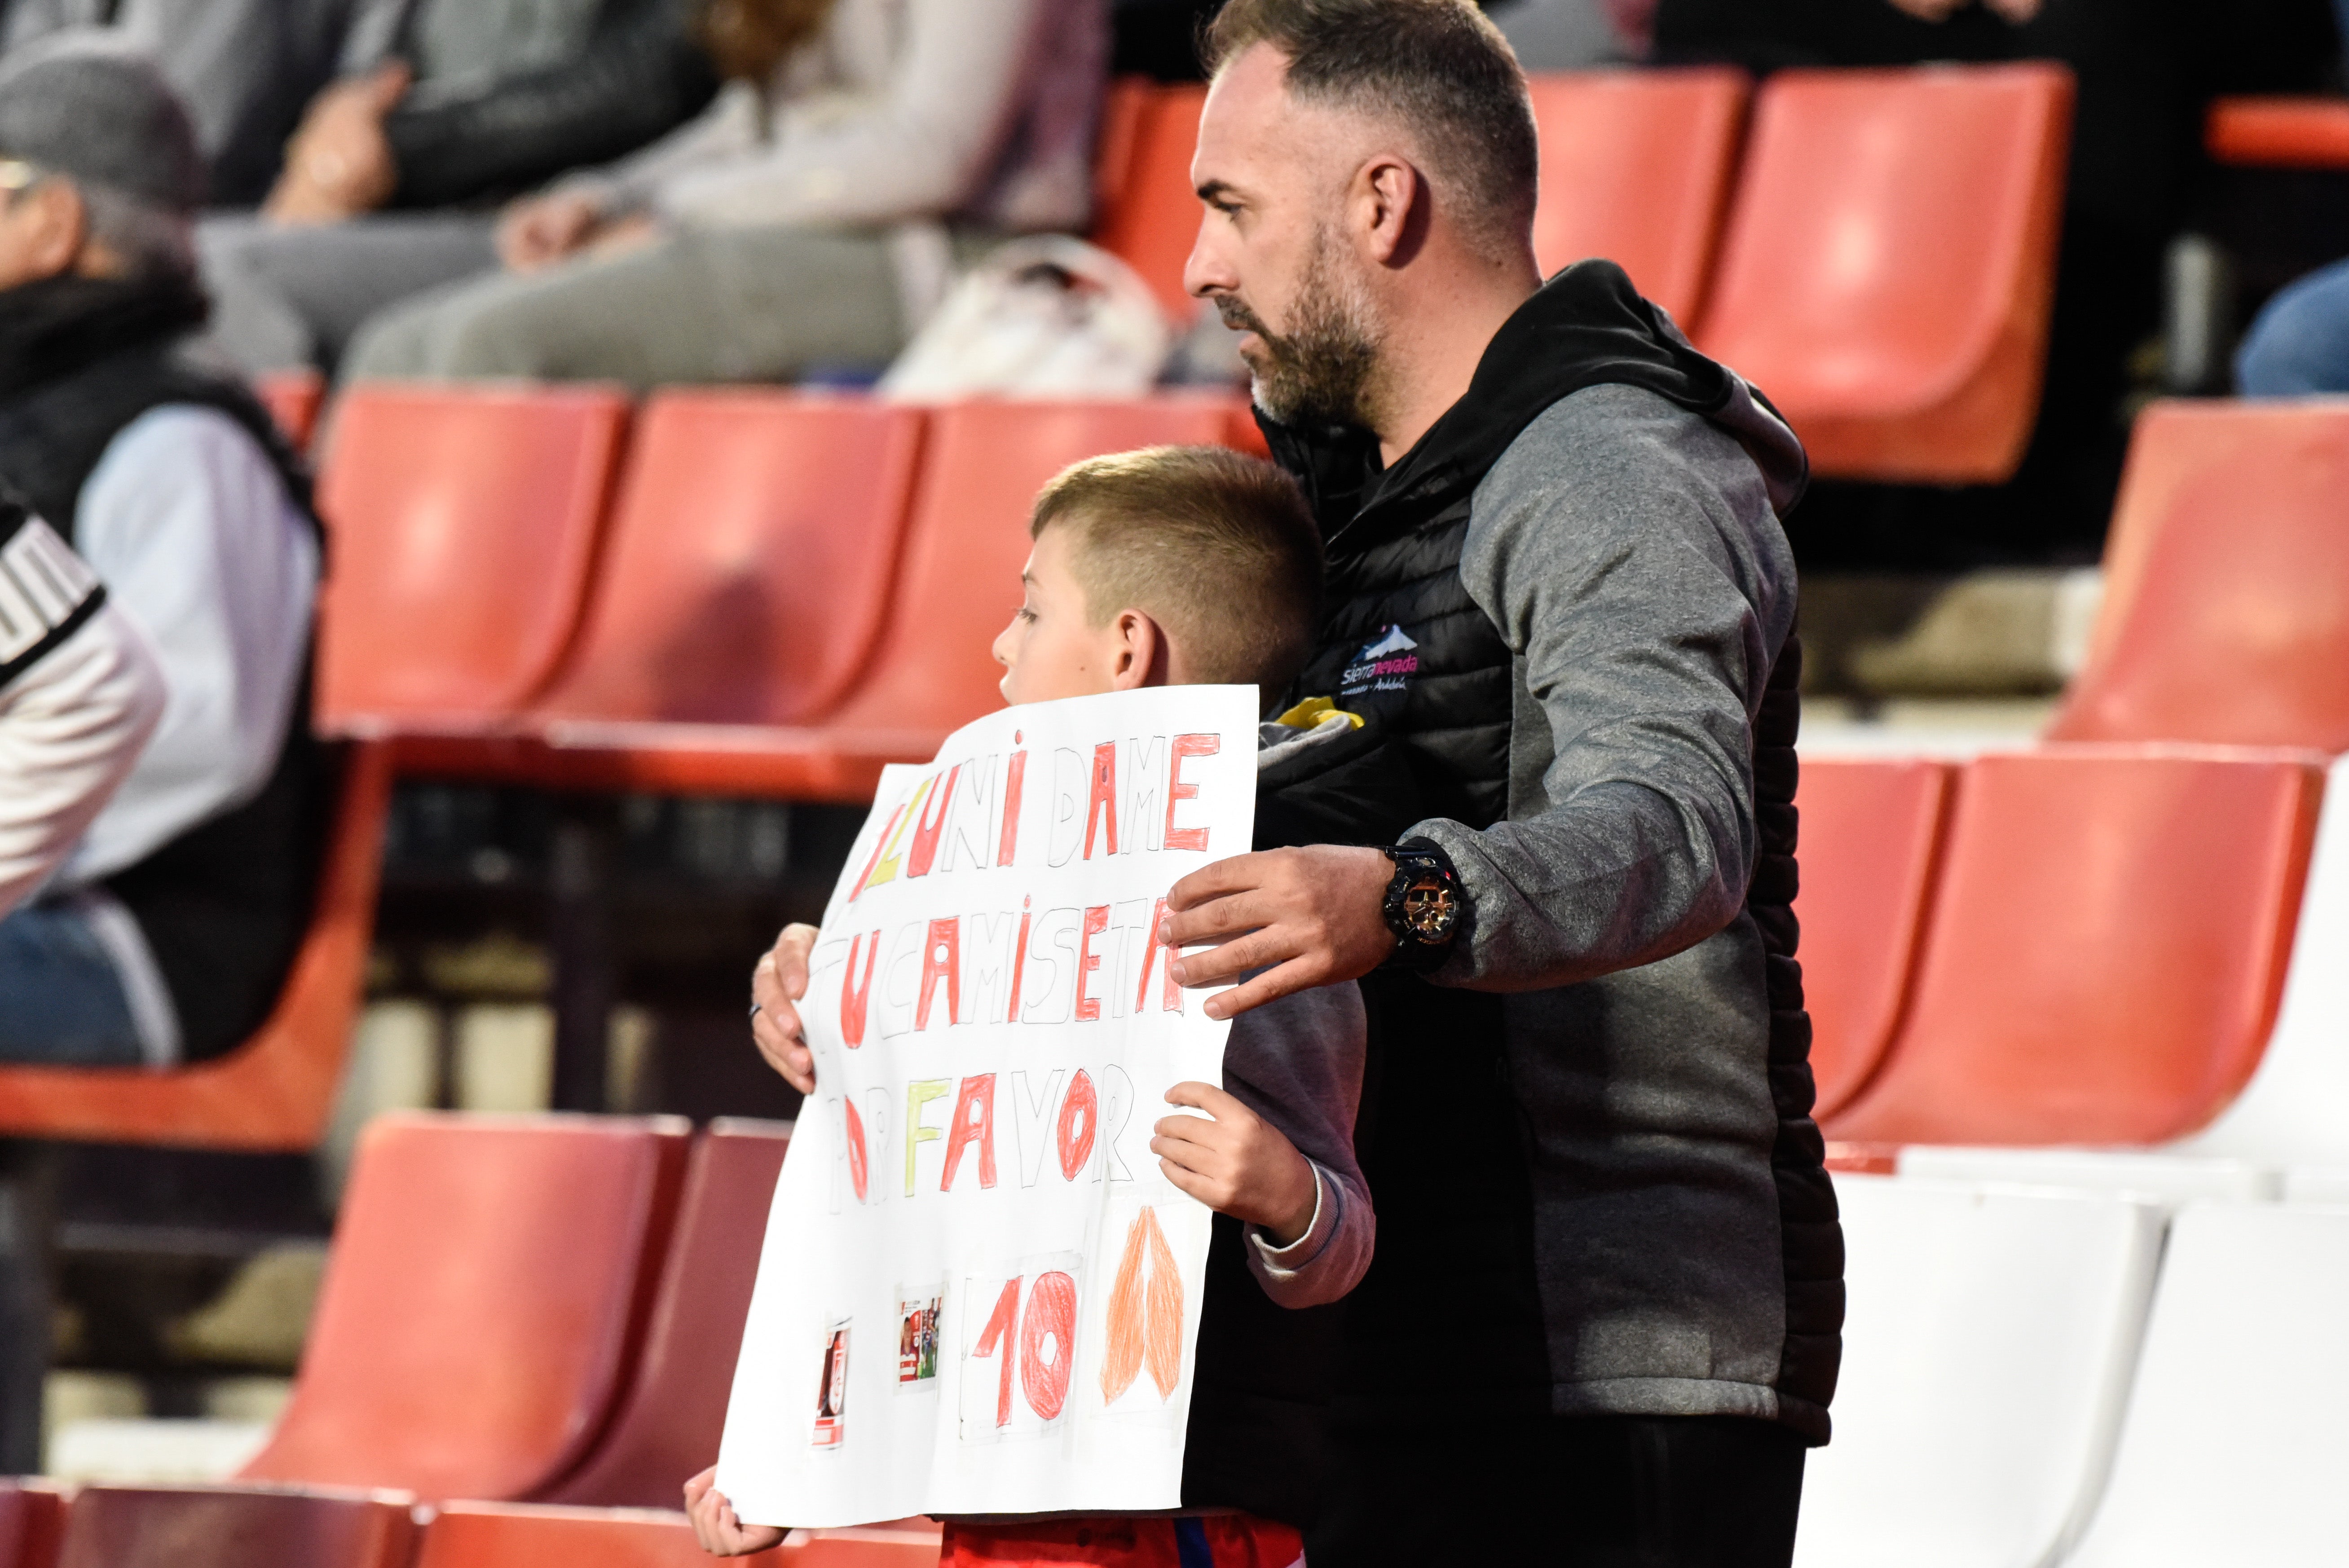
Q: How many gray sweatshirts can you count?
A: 2